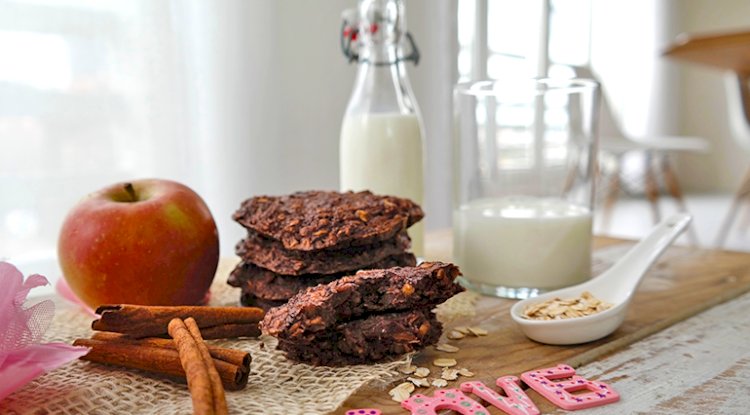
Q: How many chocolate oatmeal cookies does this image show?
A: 6